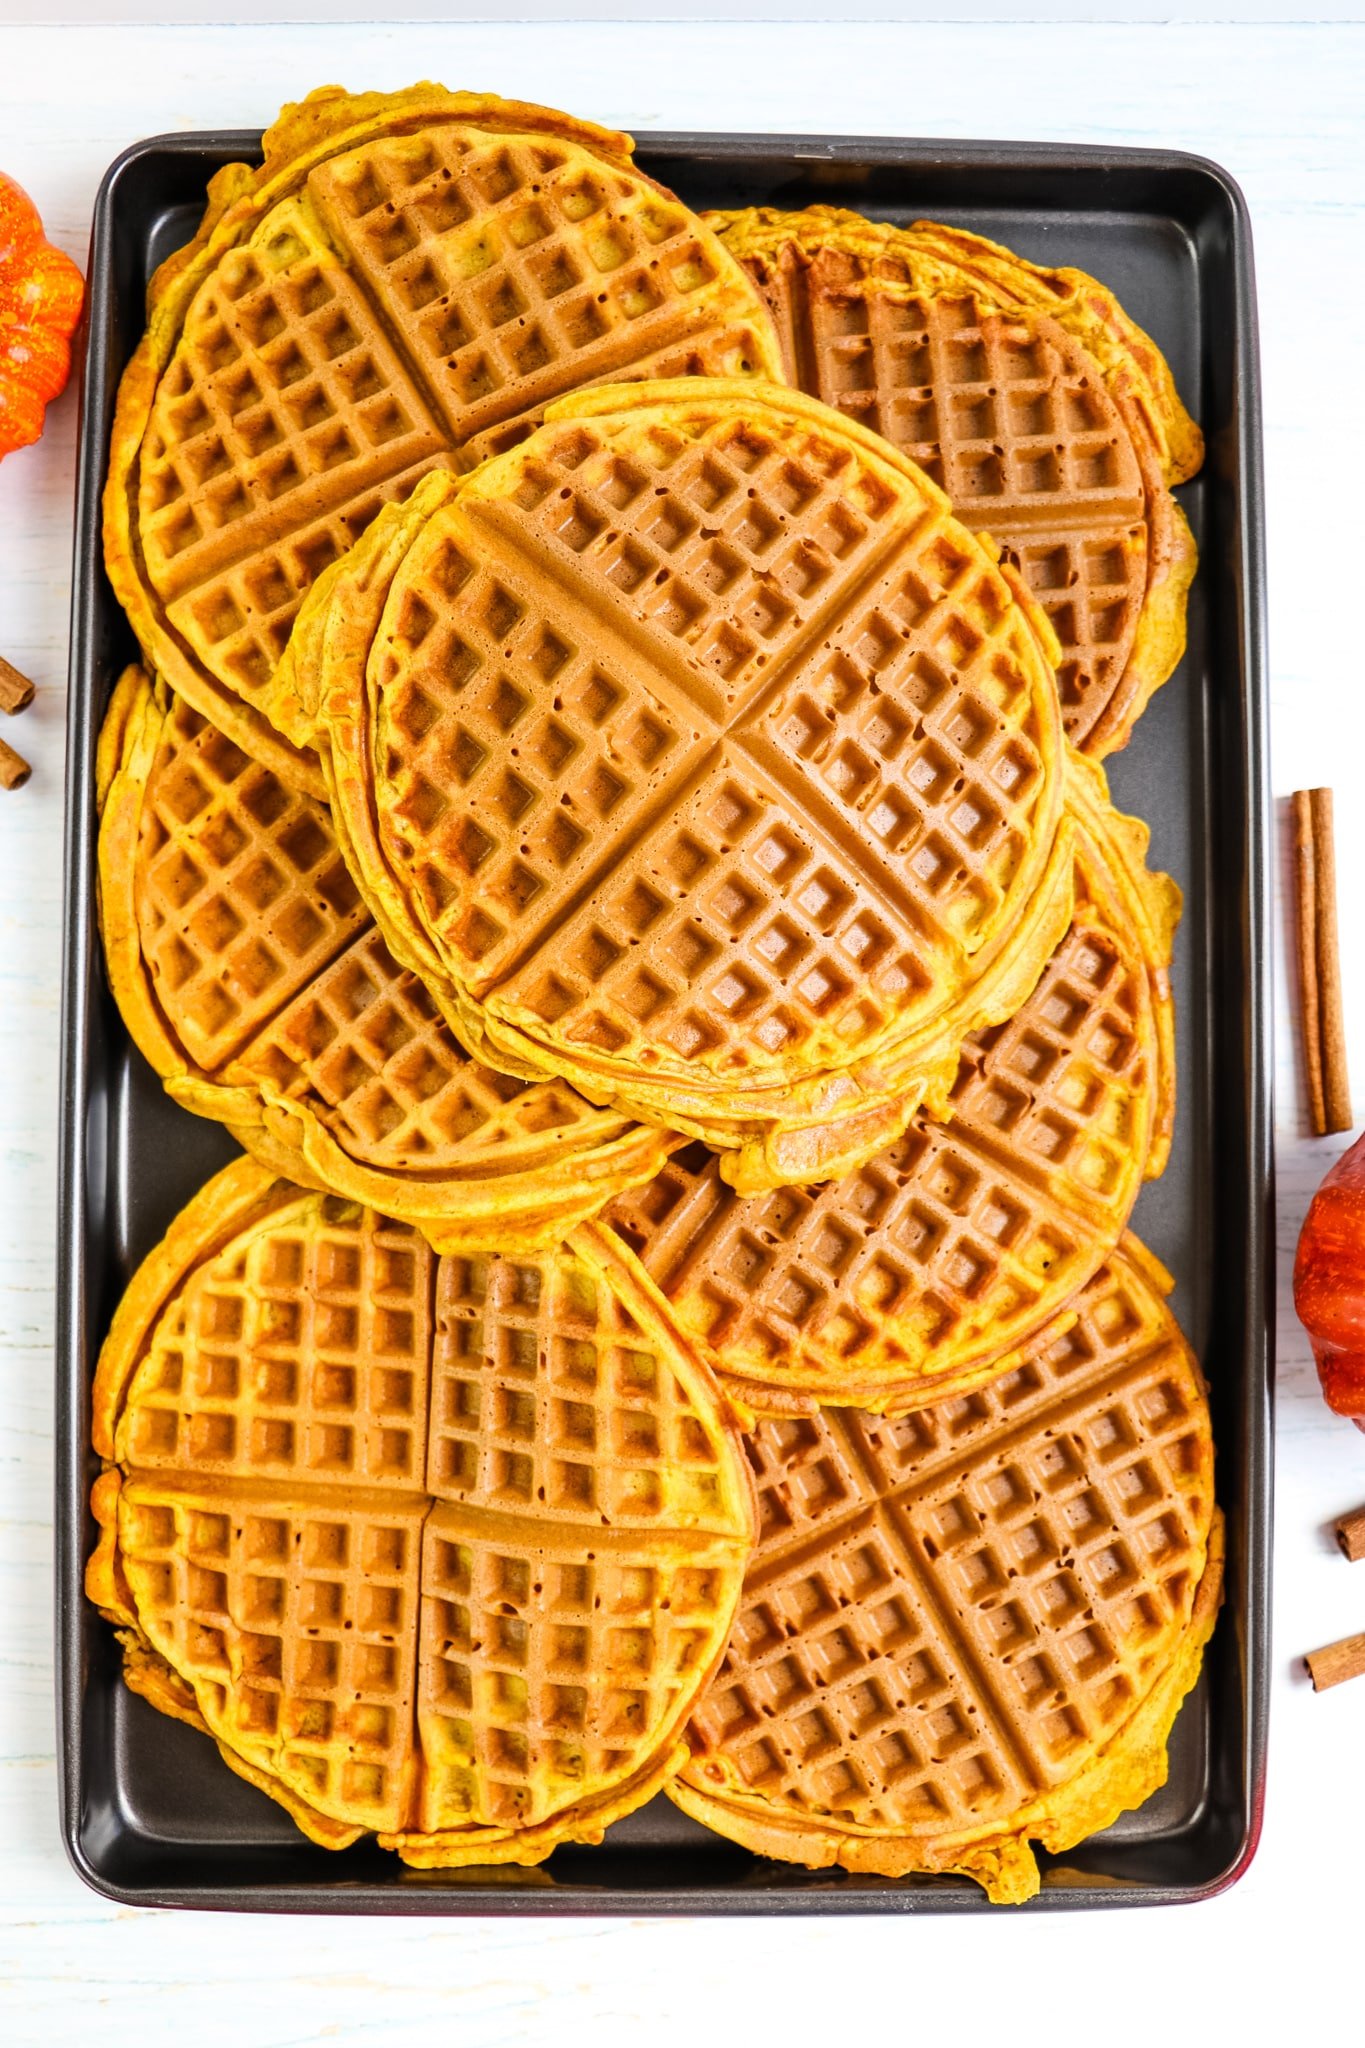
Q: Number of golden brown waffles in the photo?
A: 7